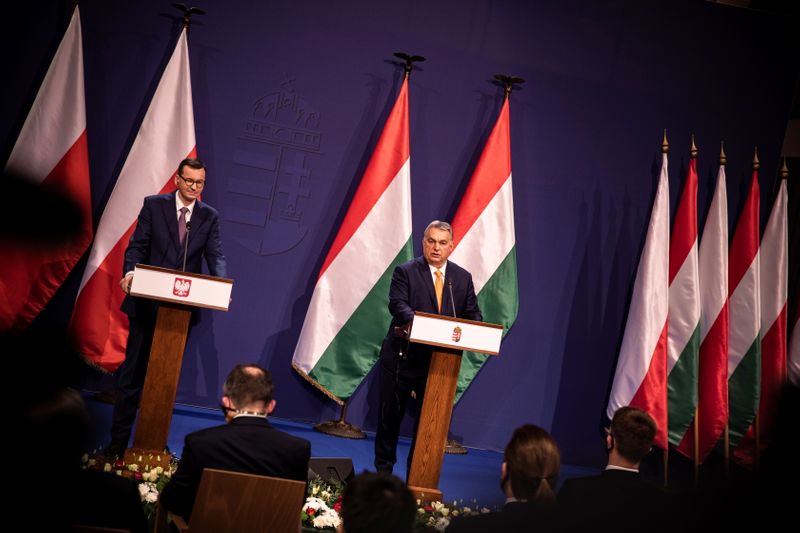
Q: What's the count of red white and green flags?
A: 4